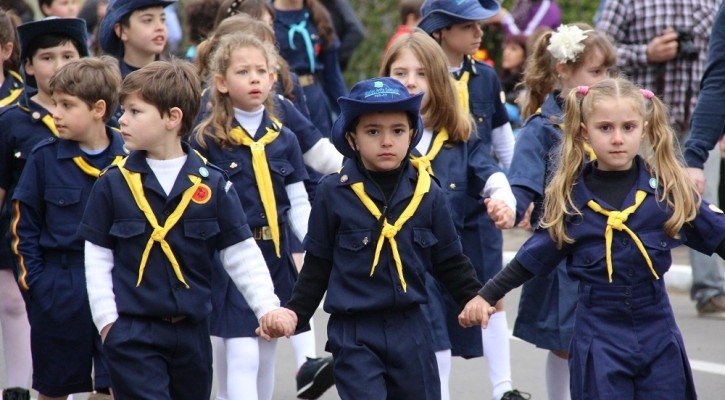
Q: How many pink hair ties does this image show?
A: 2